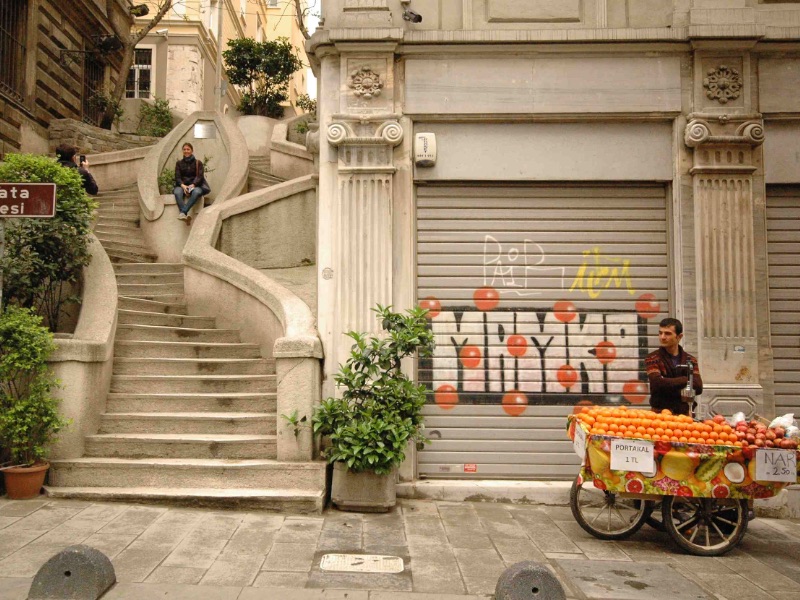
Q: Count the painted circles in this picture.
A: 12